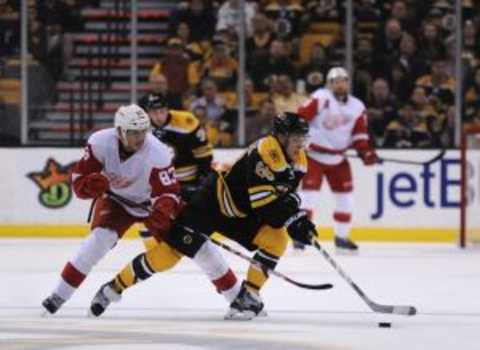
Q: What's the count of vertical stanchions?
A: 5